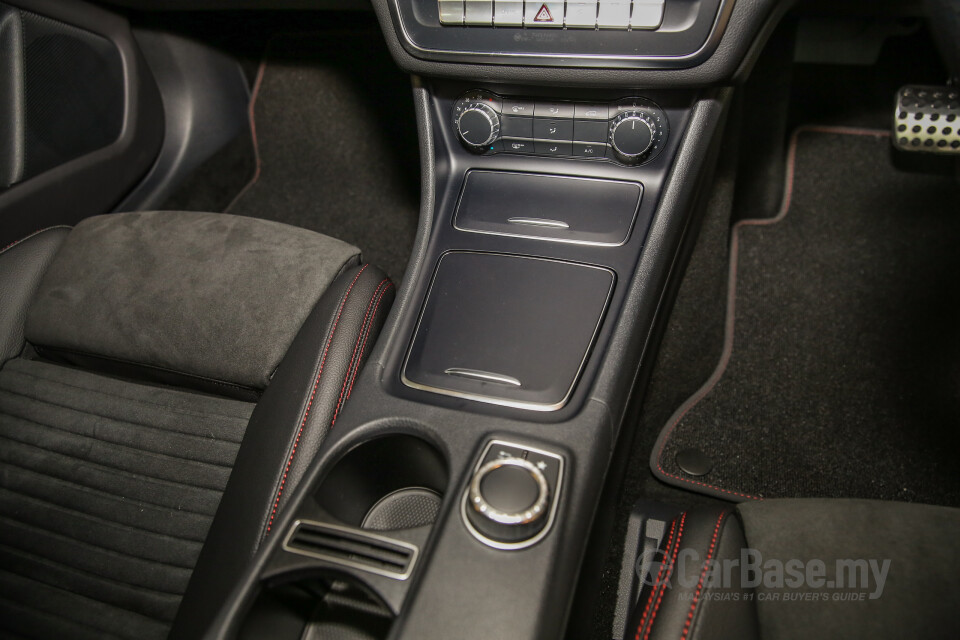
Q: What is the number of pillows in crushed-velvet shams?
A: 0